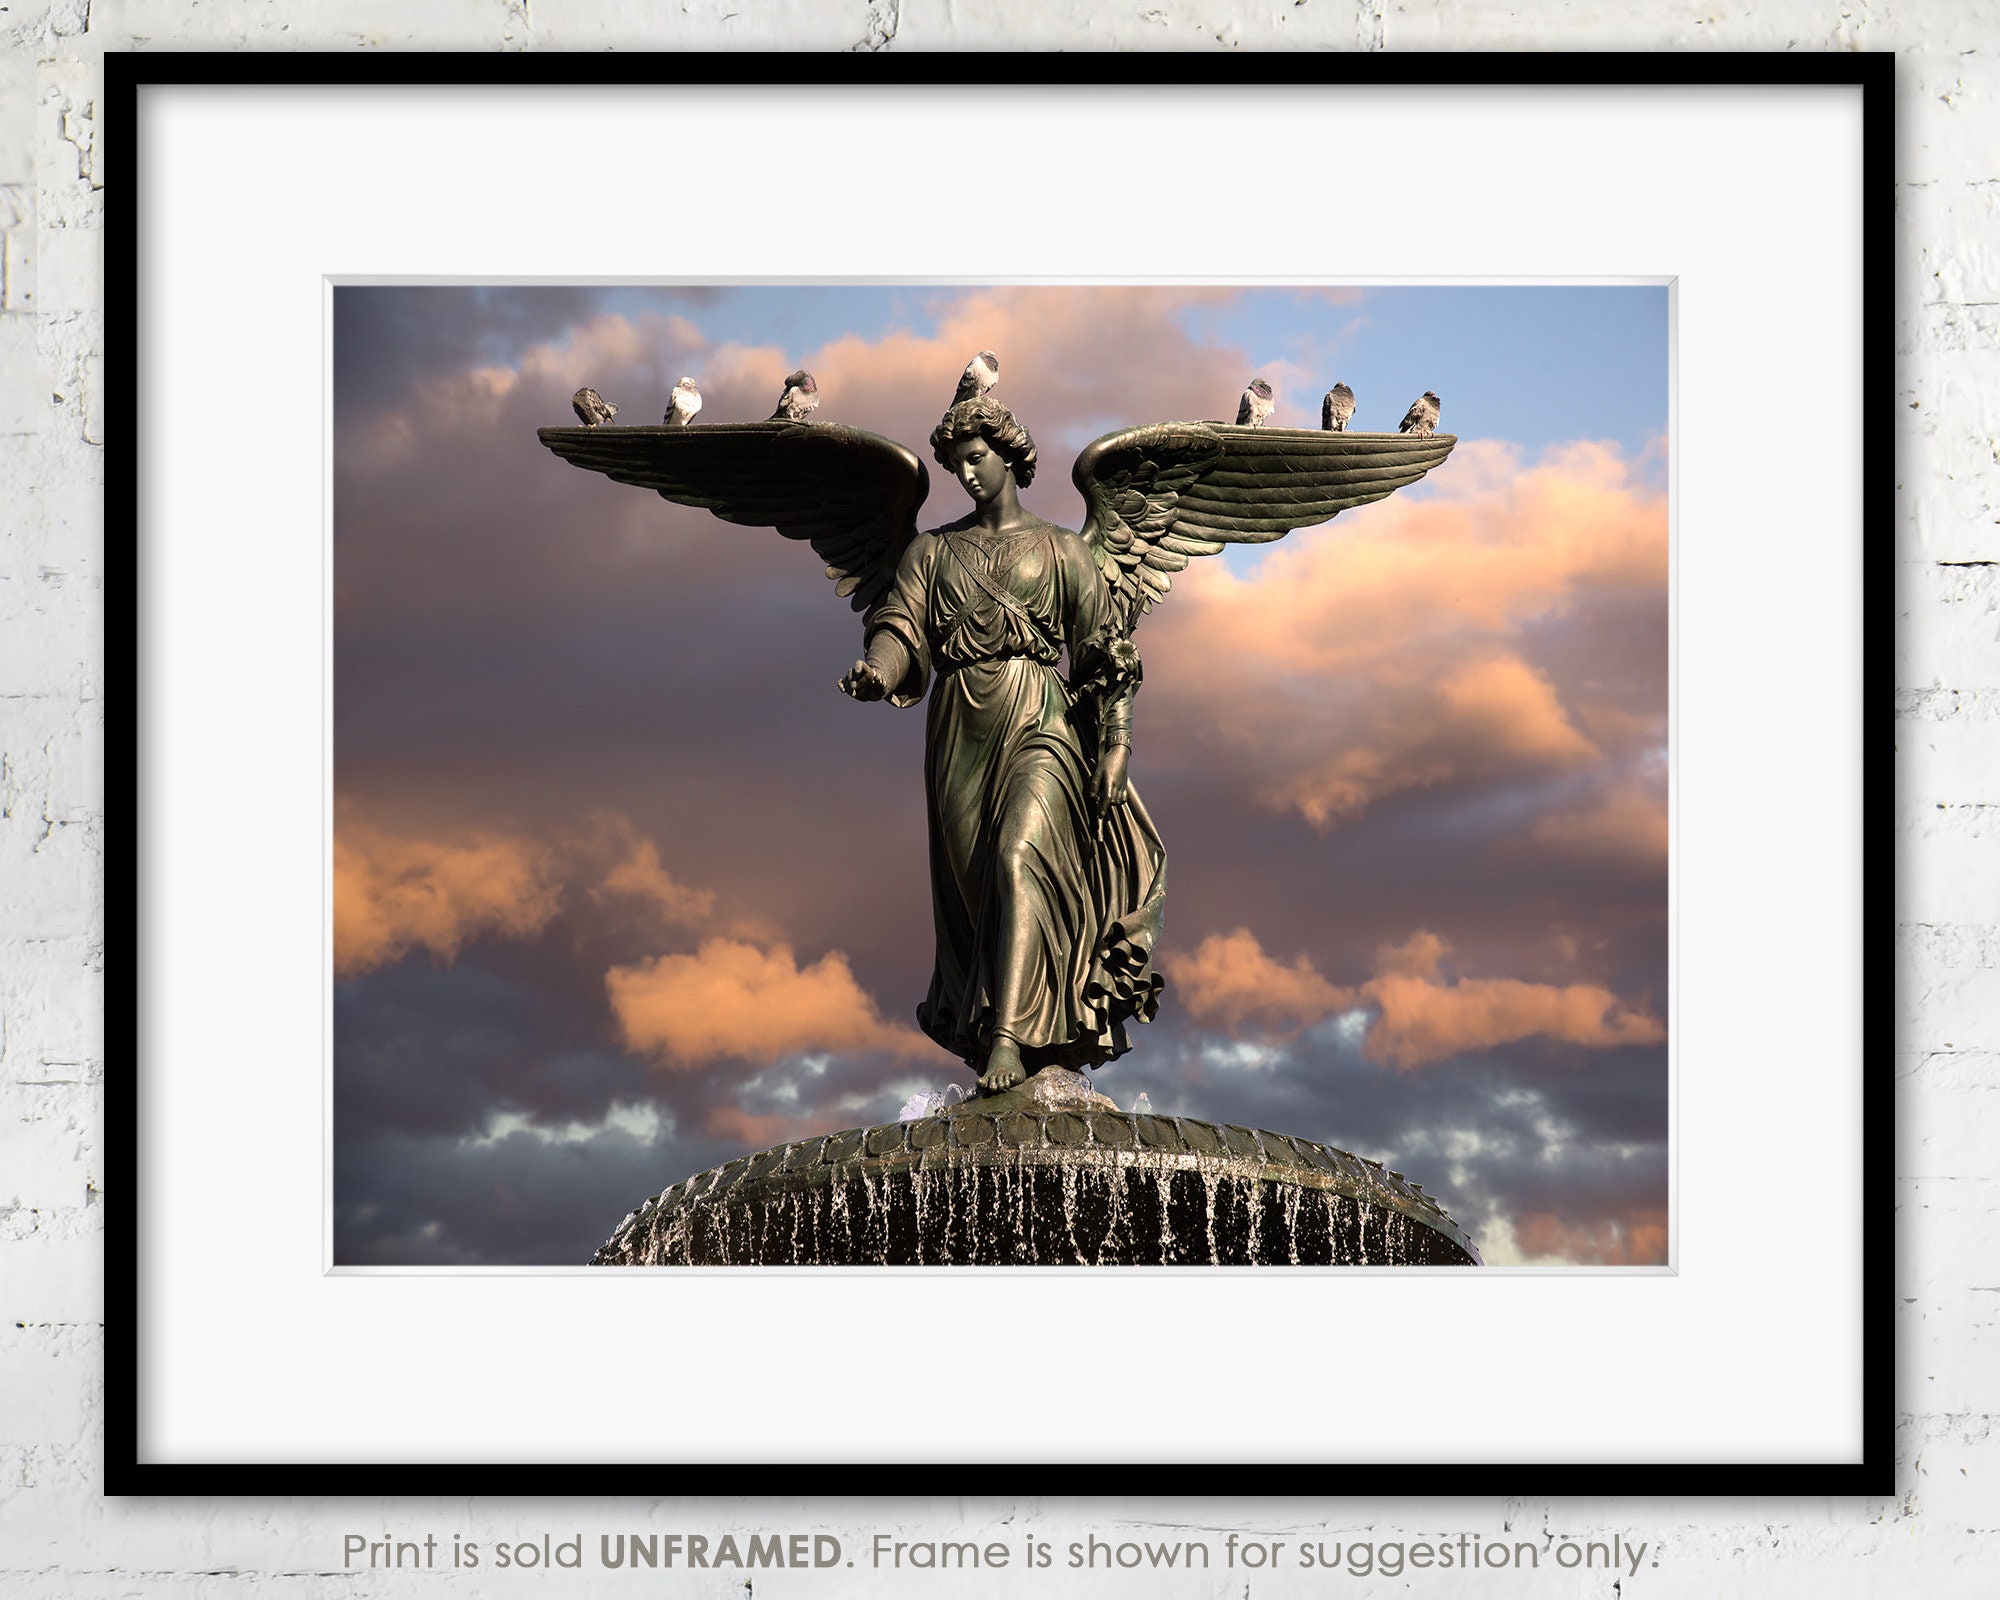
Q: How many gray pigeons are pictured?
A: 6